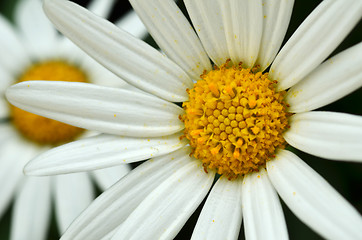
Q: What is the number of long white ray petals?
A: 15